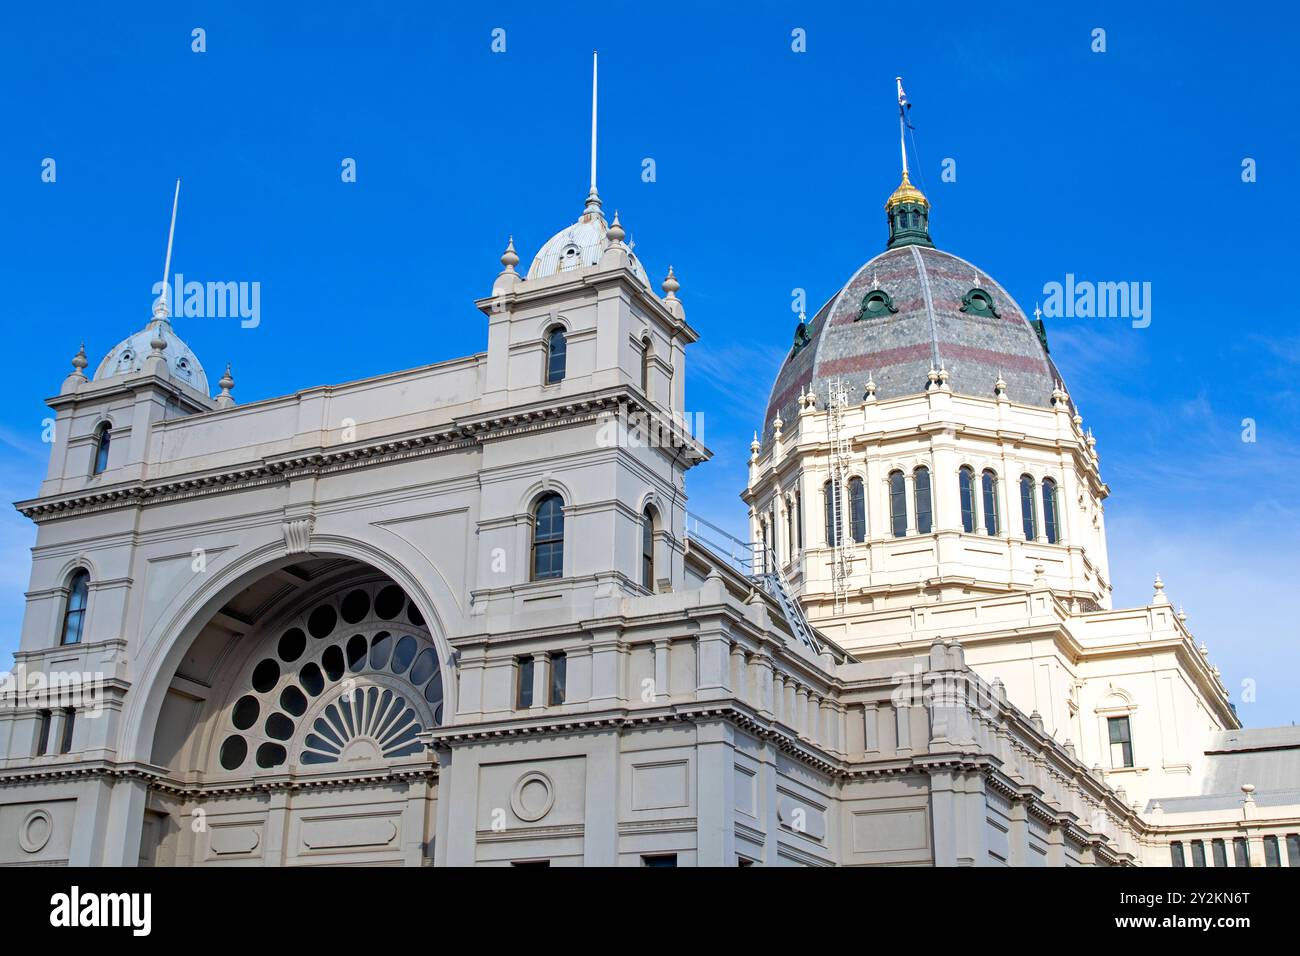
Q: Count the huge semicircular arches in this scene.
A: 1